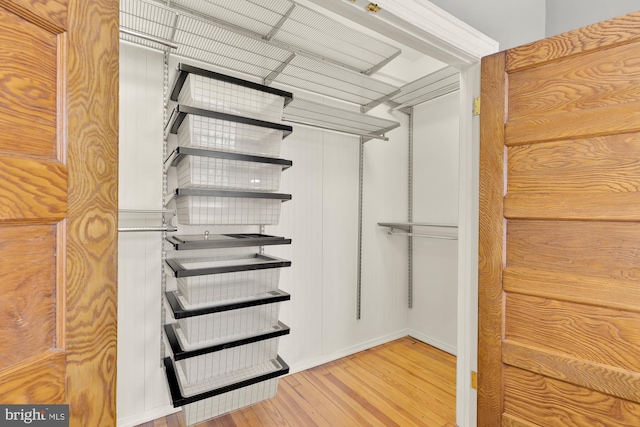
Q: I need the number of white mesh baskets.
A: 8